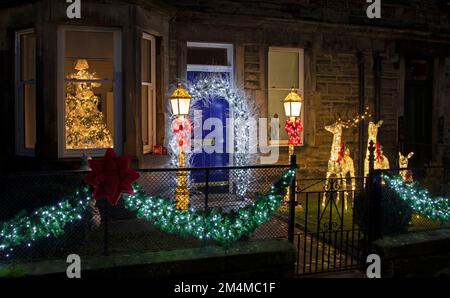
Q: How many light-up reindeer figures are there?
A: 3